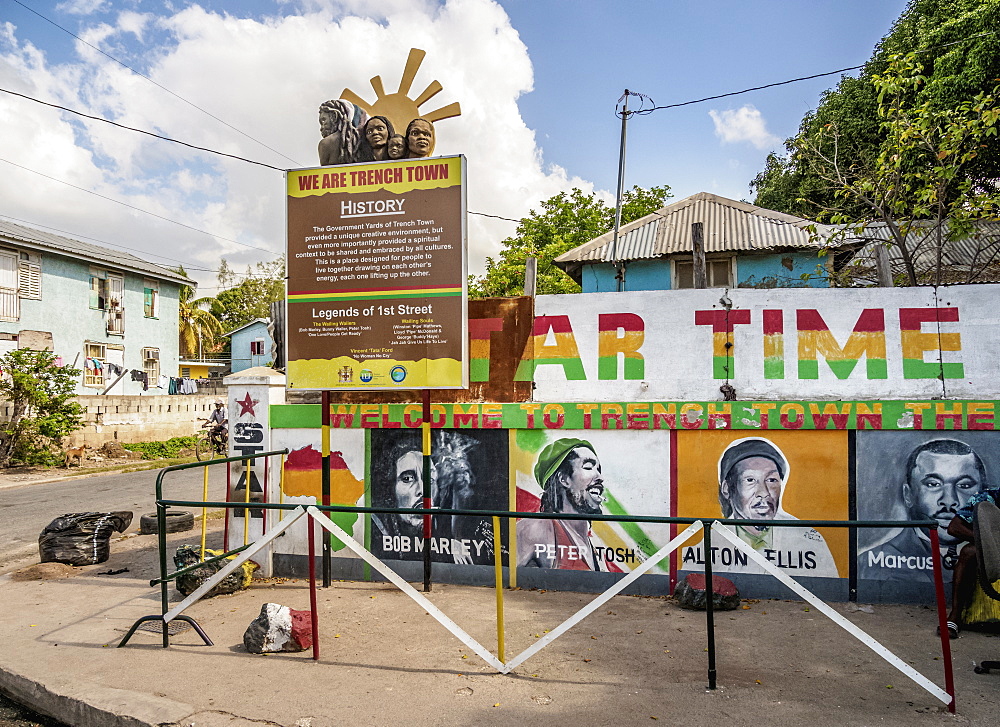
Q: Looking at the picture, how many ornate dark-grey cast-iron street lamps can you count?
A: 0